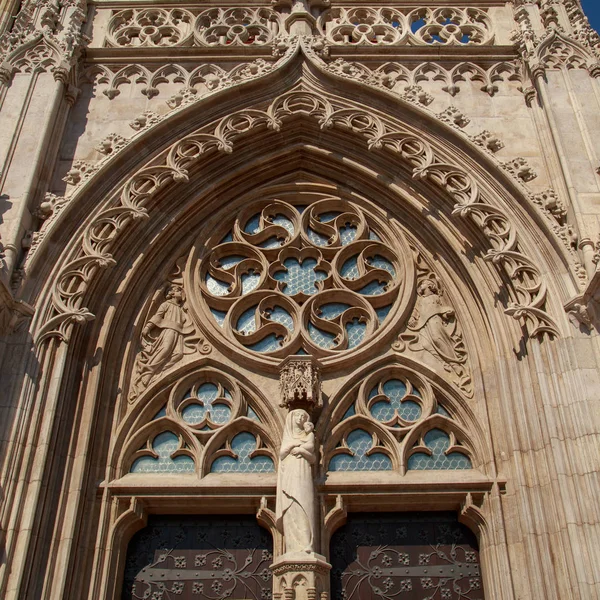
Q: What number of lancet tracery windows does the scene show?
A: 2